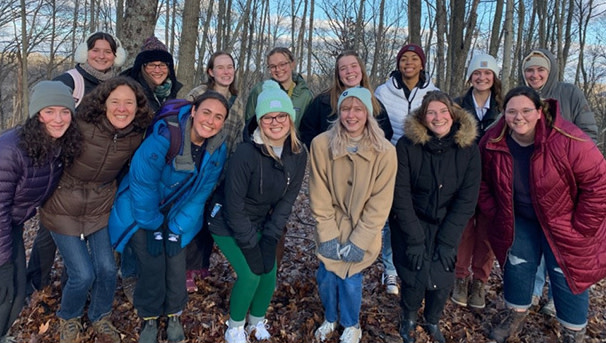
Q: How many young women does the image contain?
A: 15